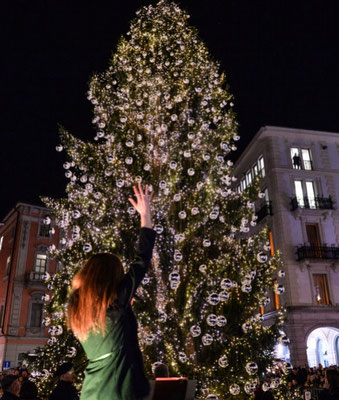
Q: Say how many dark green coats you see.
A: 1